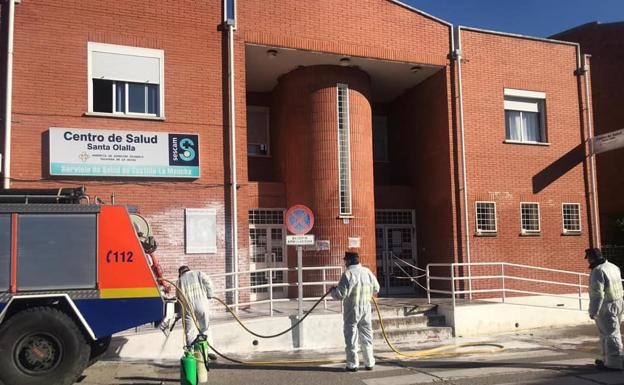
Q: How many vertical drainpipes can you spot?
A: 4